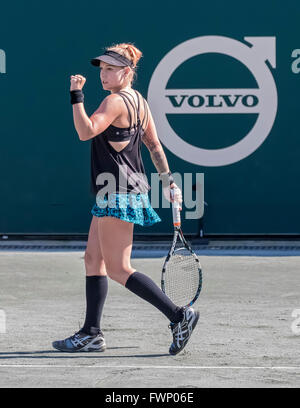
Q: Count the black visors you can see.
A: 1